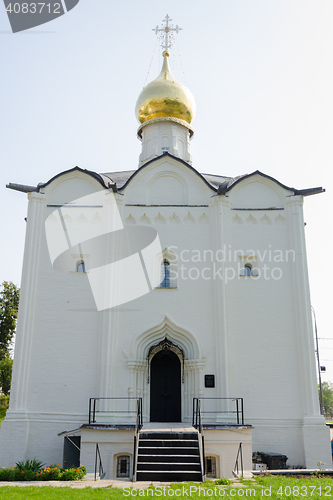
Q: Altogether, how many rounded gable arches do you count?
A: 3